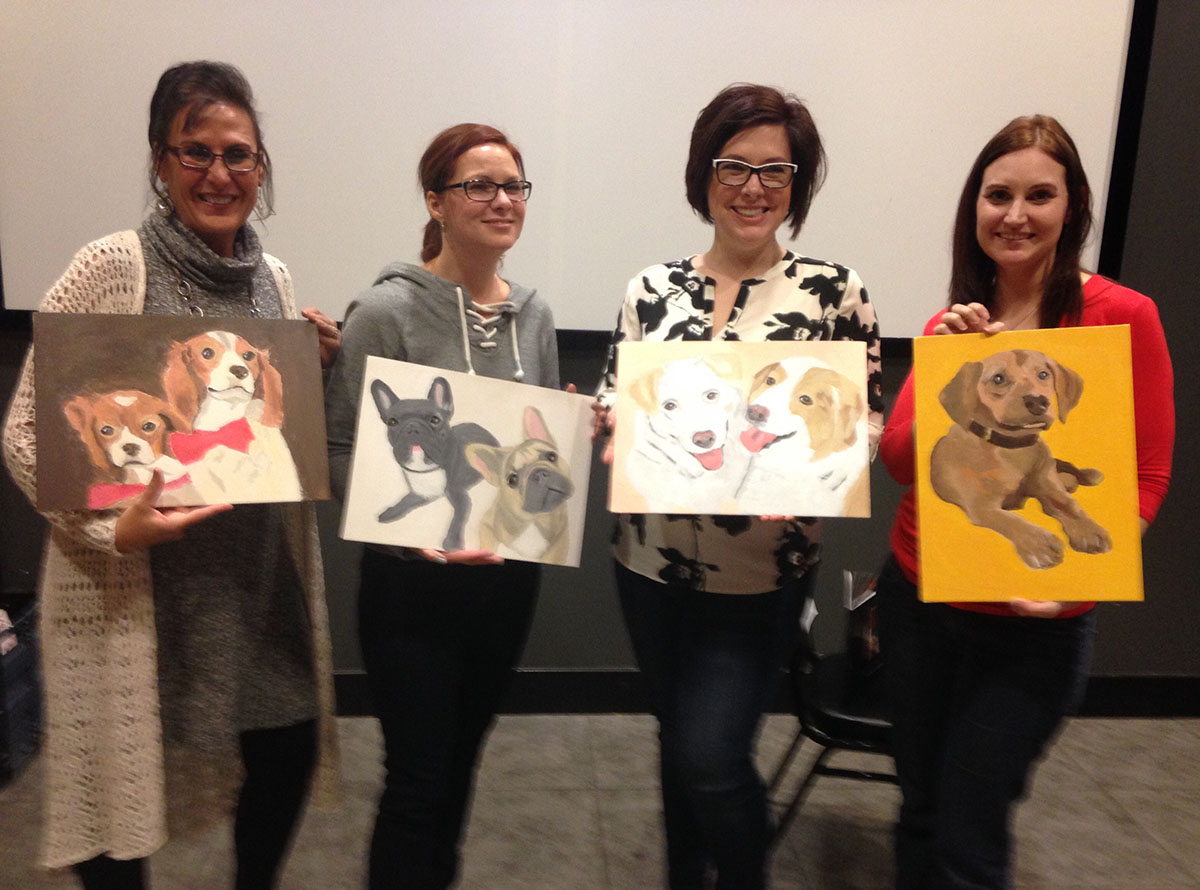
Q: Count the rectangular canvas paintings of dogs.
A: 4